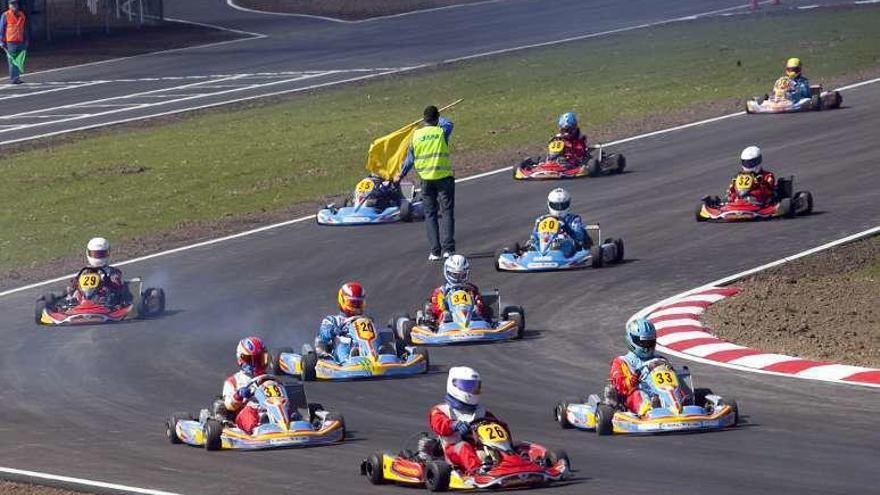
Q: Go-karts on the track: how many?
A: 11